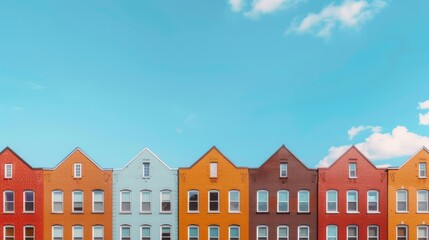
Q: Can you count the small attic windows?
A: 7